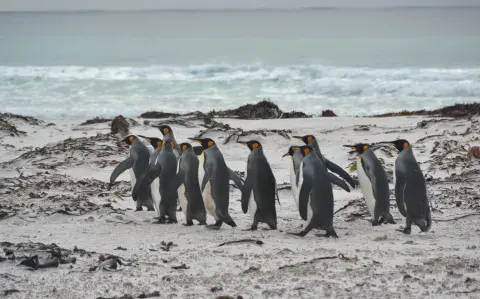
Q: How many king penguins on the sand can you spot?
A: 12